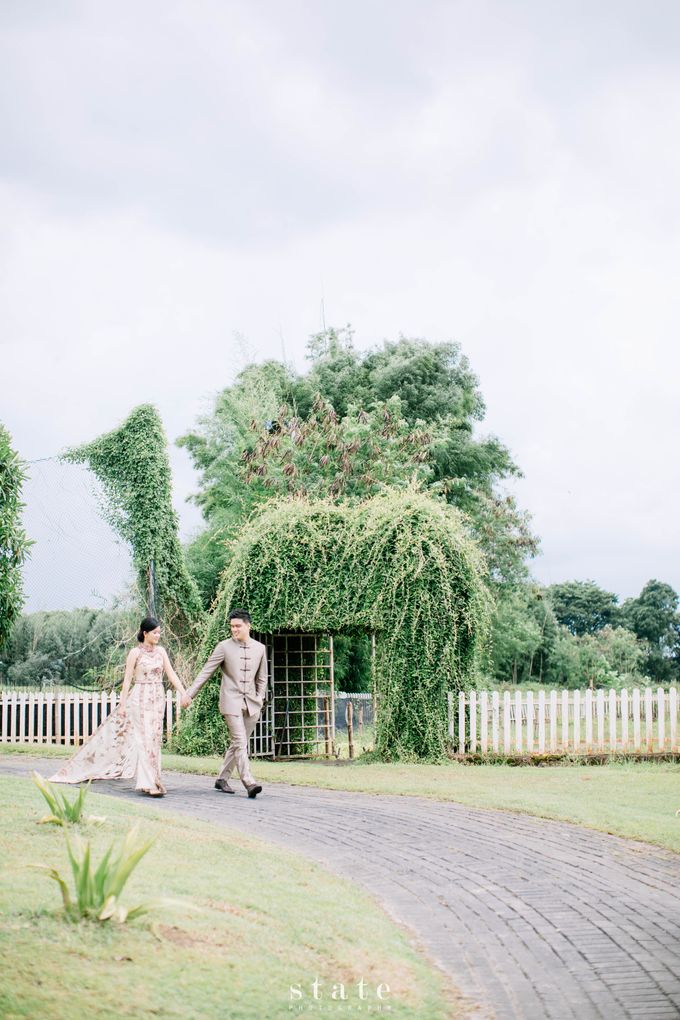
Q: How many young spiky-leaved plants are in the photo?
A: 2